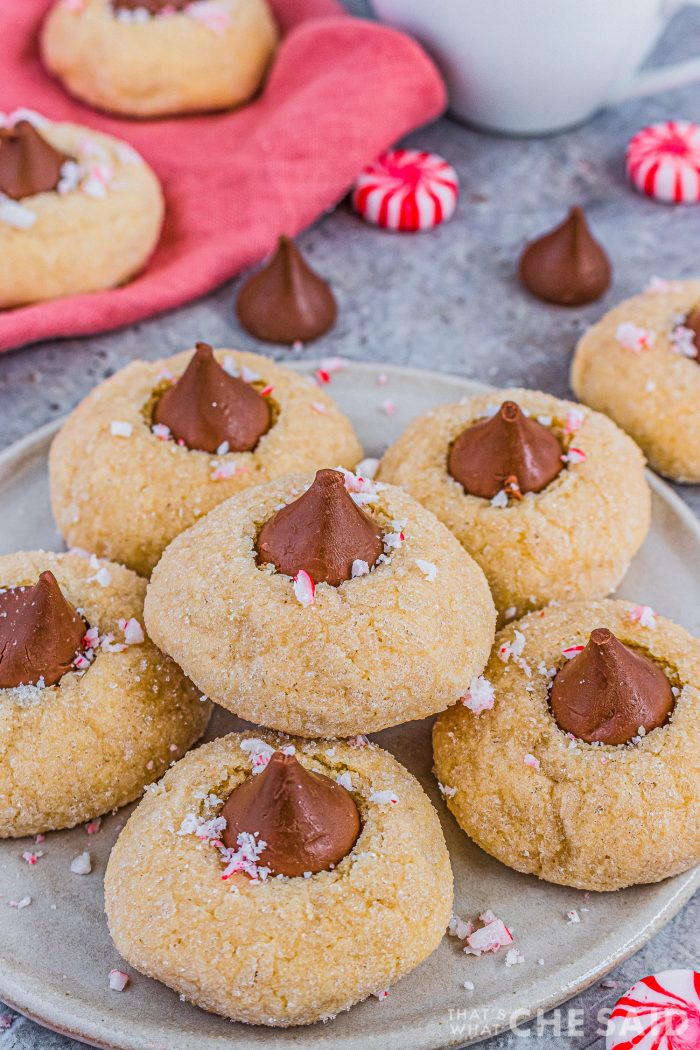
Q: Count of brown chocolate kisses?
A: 11